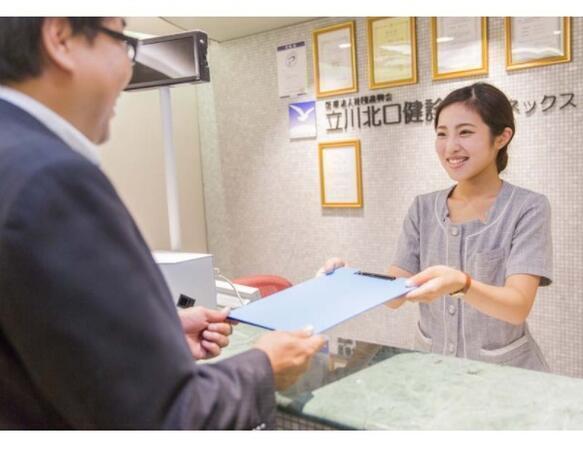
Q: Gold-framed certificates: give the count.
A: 5